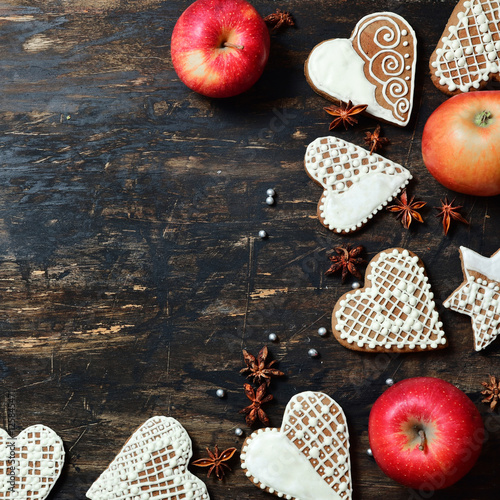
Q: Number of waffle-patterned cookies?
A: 7